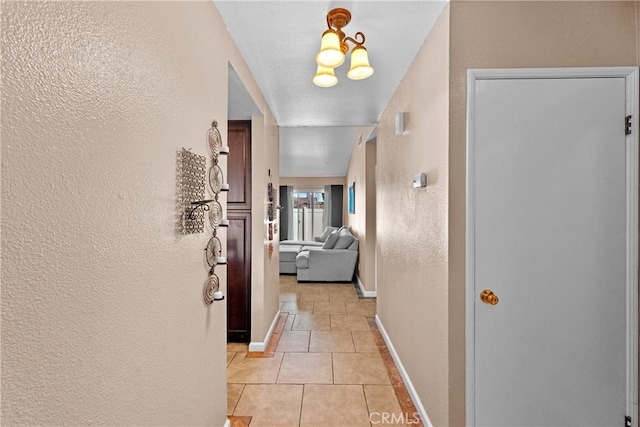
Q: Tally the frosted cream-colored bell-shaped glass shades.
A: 3